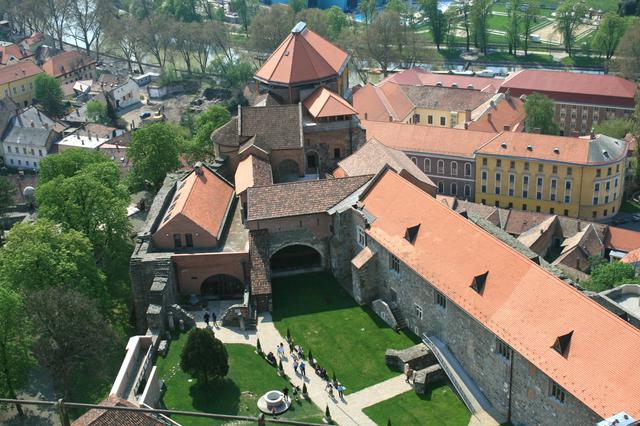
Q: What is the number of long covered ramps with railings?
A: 1